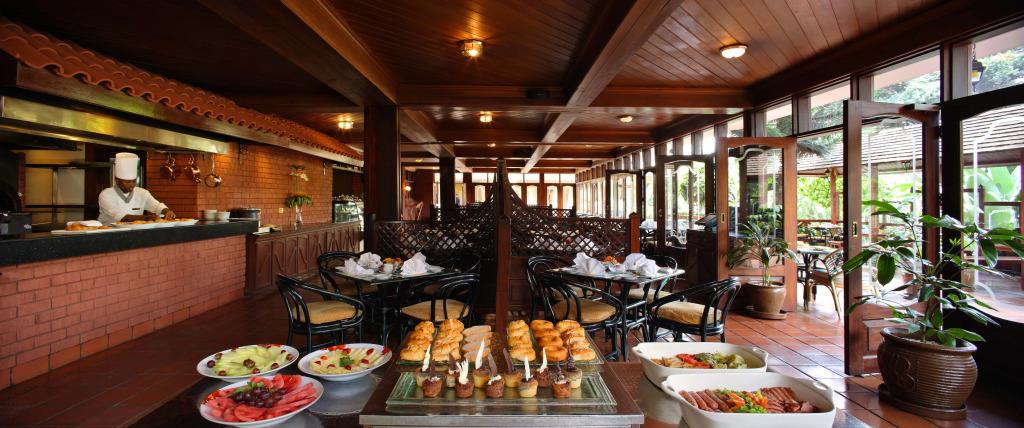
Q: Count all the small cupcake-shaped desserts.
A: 11